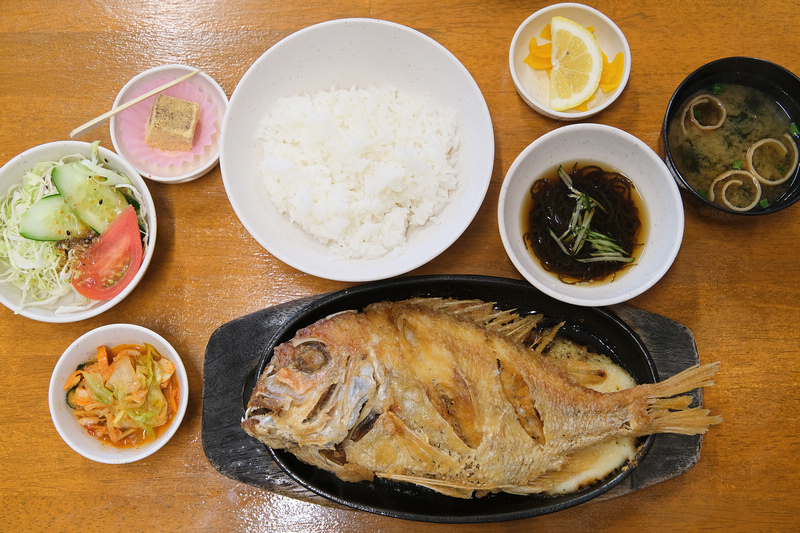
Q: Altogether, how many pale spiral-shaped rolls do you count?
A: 3